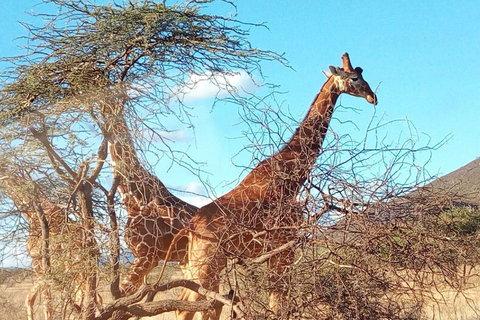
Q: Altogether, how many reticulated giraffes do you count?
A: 3